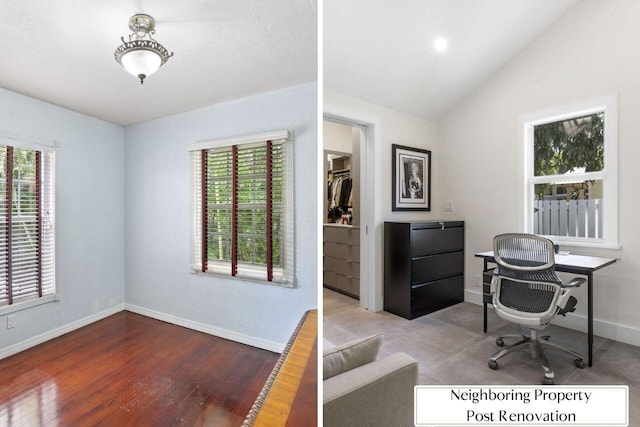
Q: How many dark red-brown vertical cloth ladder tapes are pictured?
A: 5